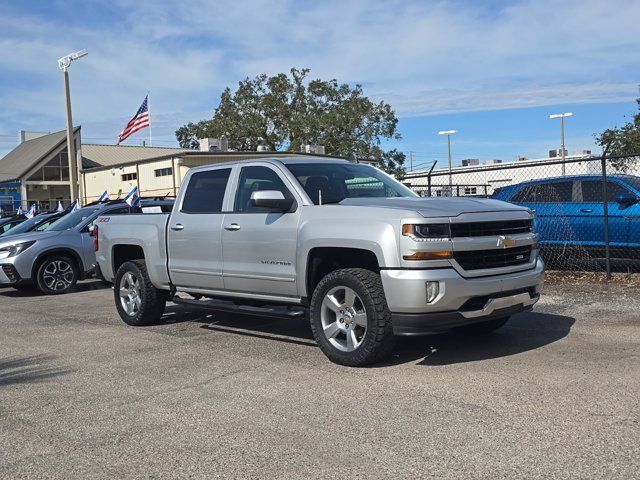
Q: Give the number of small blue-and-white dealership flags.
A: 6